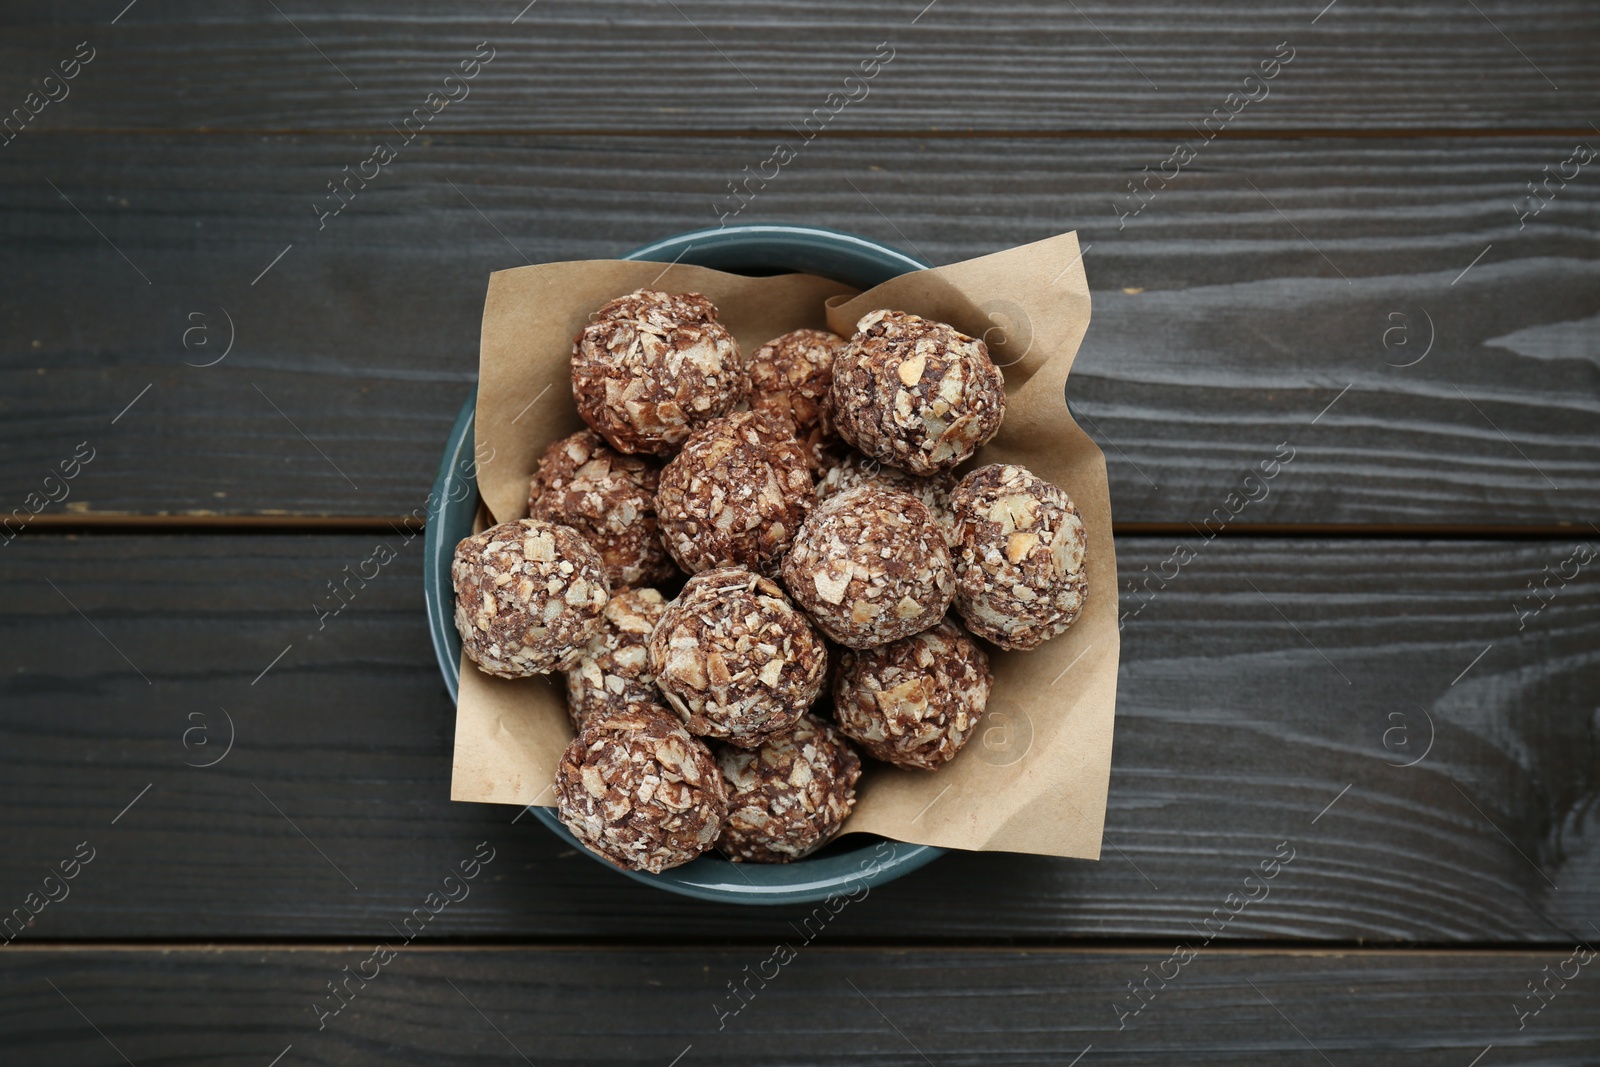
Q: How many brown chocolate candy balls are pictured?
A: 14